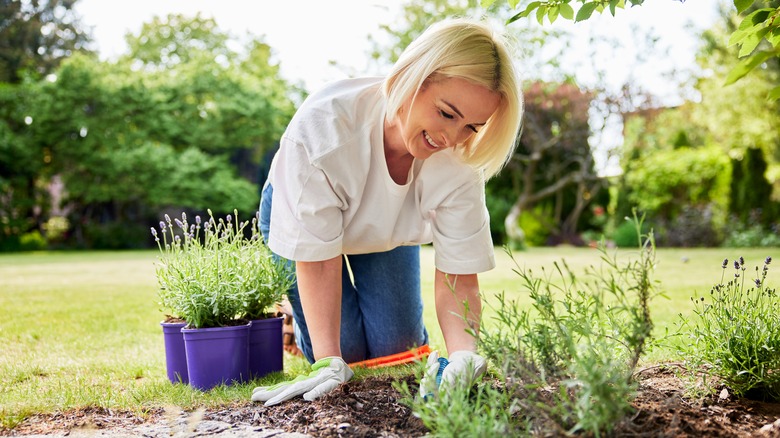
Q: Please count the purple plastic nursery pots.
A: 3